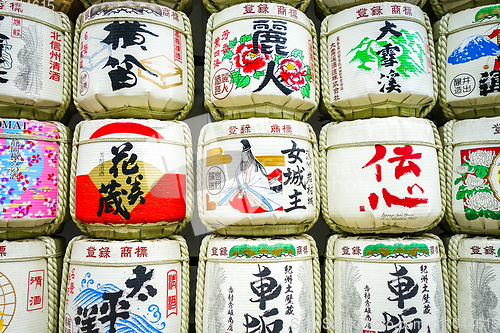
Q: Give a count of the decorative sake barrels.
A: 15